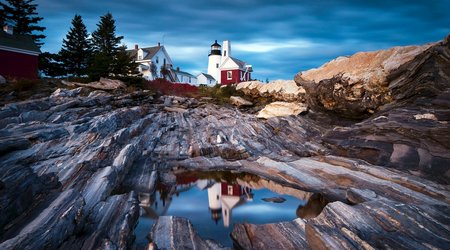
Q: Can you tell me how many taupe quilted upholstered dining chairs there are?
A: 0